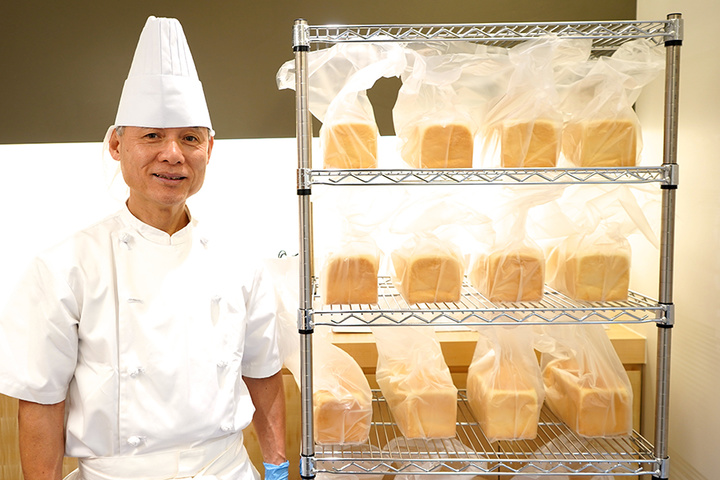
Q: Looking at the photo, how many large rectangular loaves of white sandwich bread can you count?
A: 12